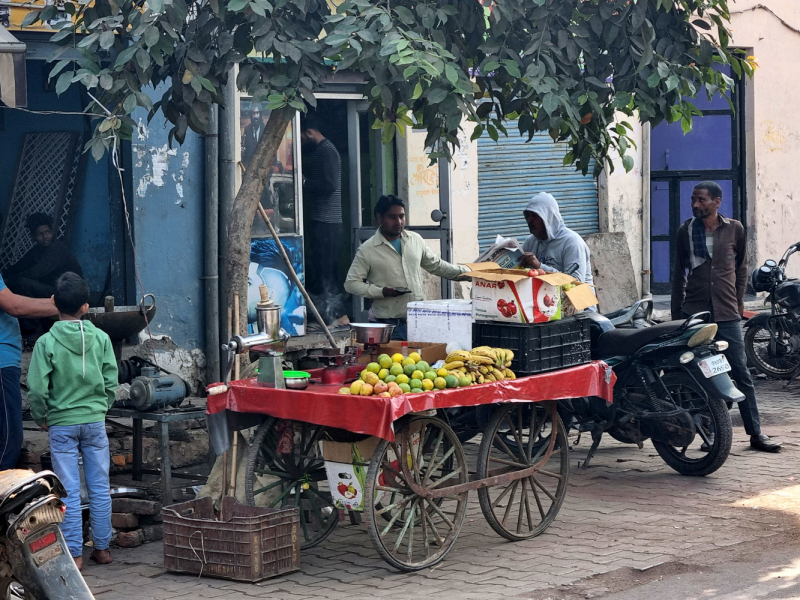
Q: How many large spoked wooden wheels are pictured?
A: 4